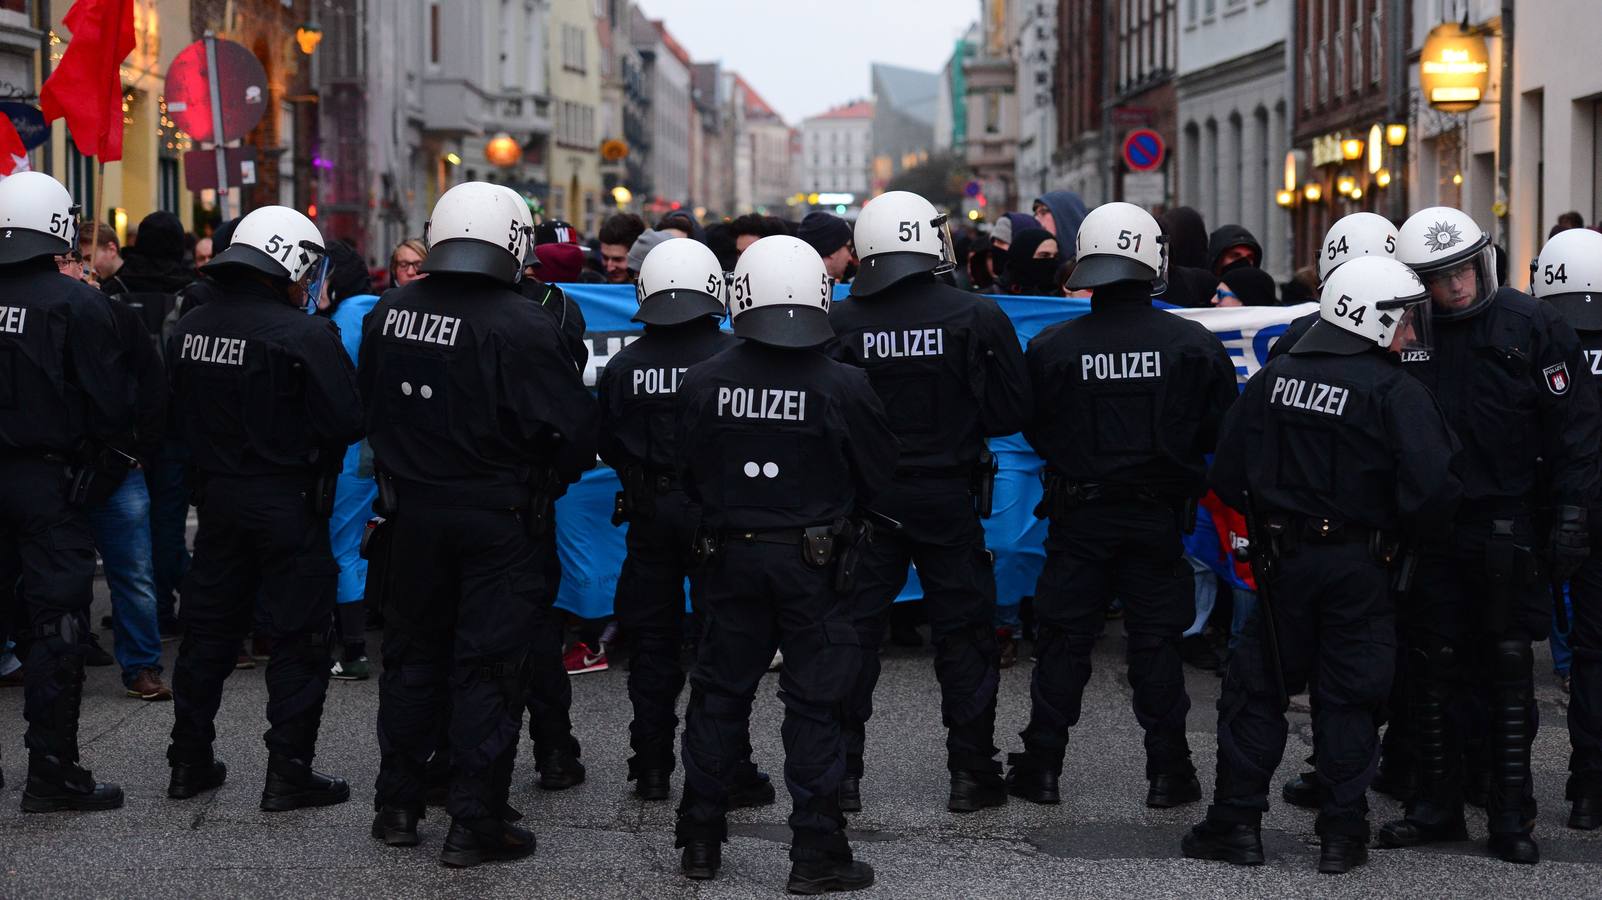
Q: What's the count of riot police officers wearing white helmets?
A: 12